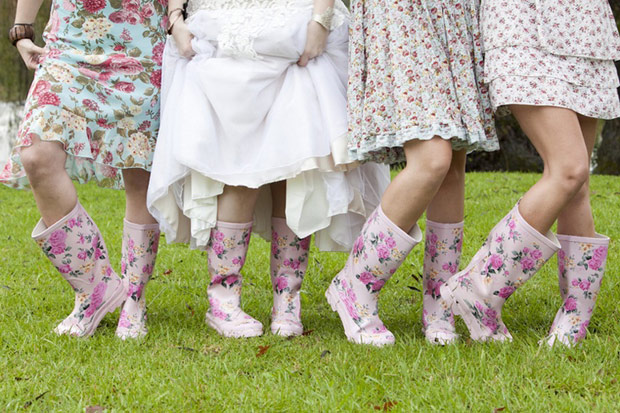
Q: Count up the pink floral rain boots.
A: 8